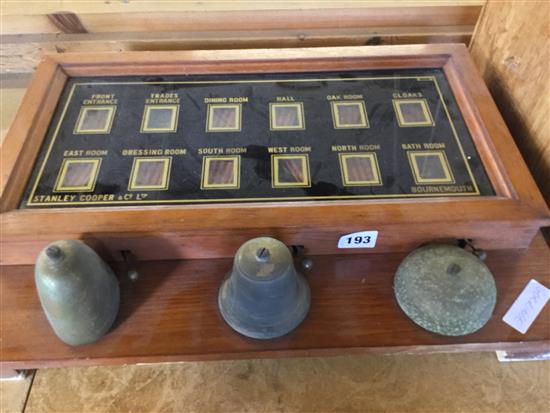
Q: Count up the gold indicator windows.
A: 12